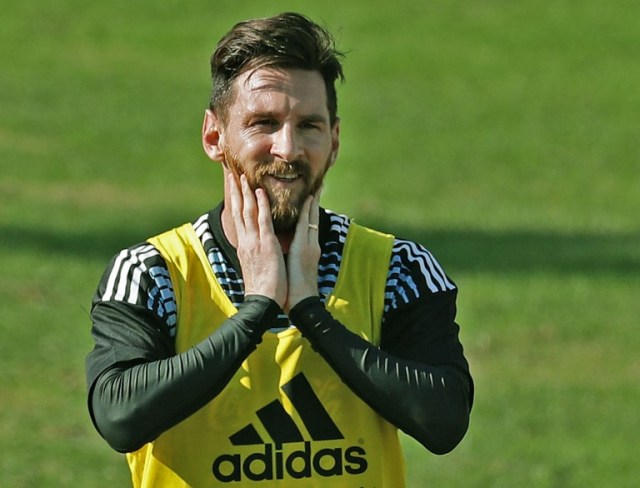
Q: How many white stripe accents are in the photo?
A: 6